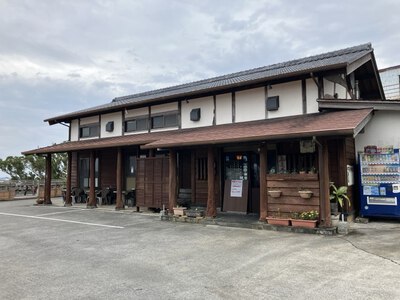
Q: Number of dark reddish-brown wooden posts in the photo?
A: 8